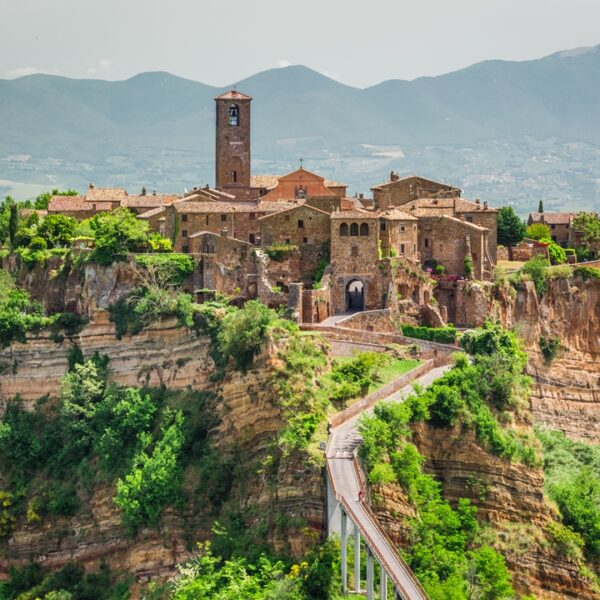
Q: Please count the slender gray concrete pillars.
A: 4